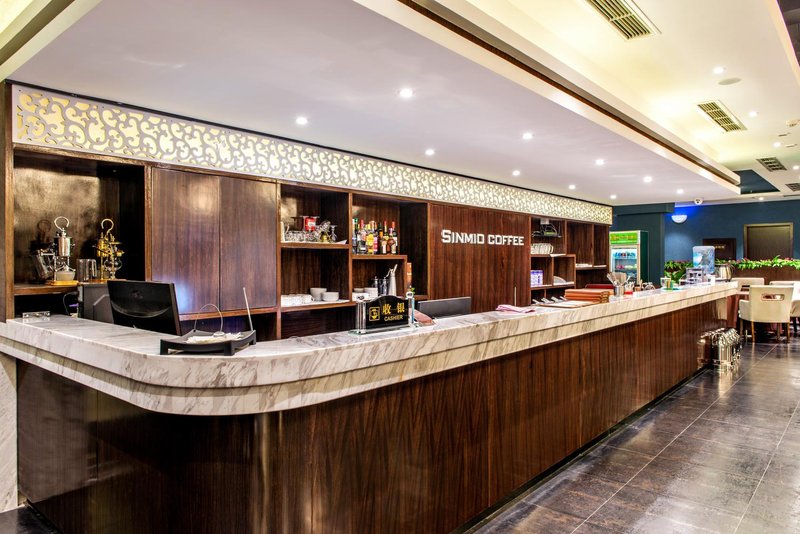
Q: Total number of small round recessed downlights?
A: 15